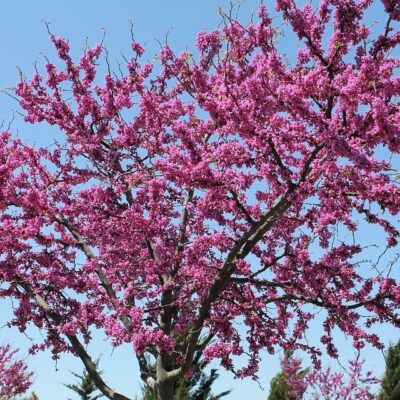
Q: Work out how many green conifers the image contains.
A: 4